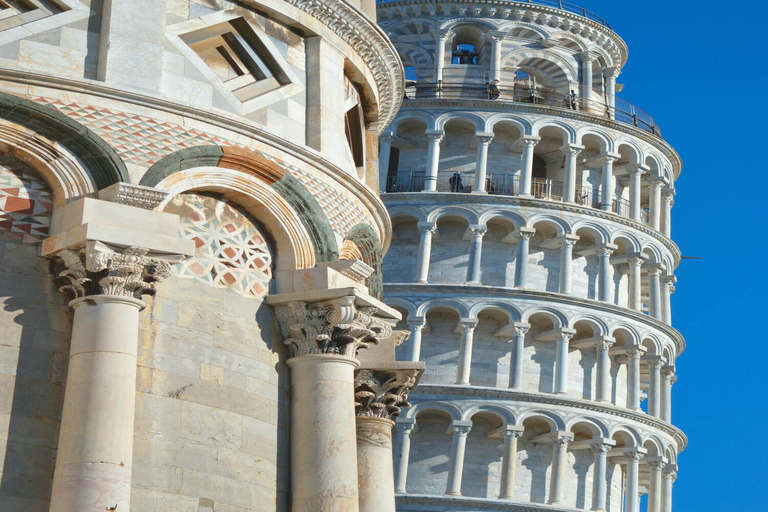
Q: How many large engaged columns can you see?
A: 3